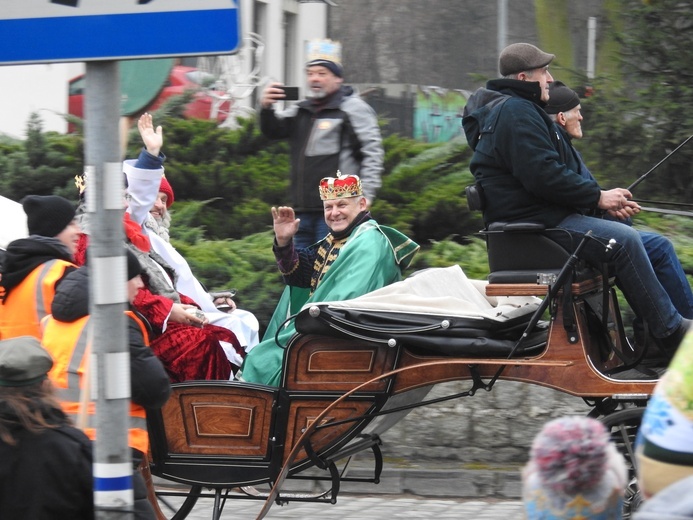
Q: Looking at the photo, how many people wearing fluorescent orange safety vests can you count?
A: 2